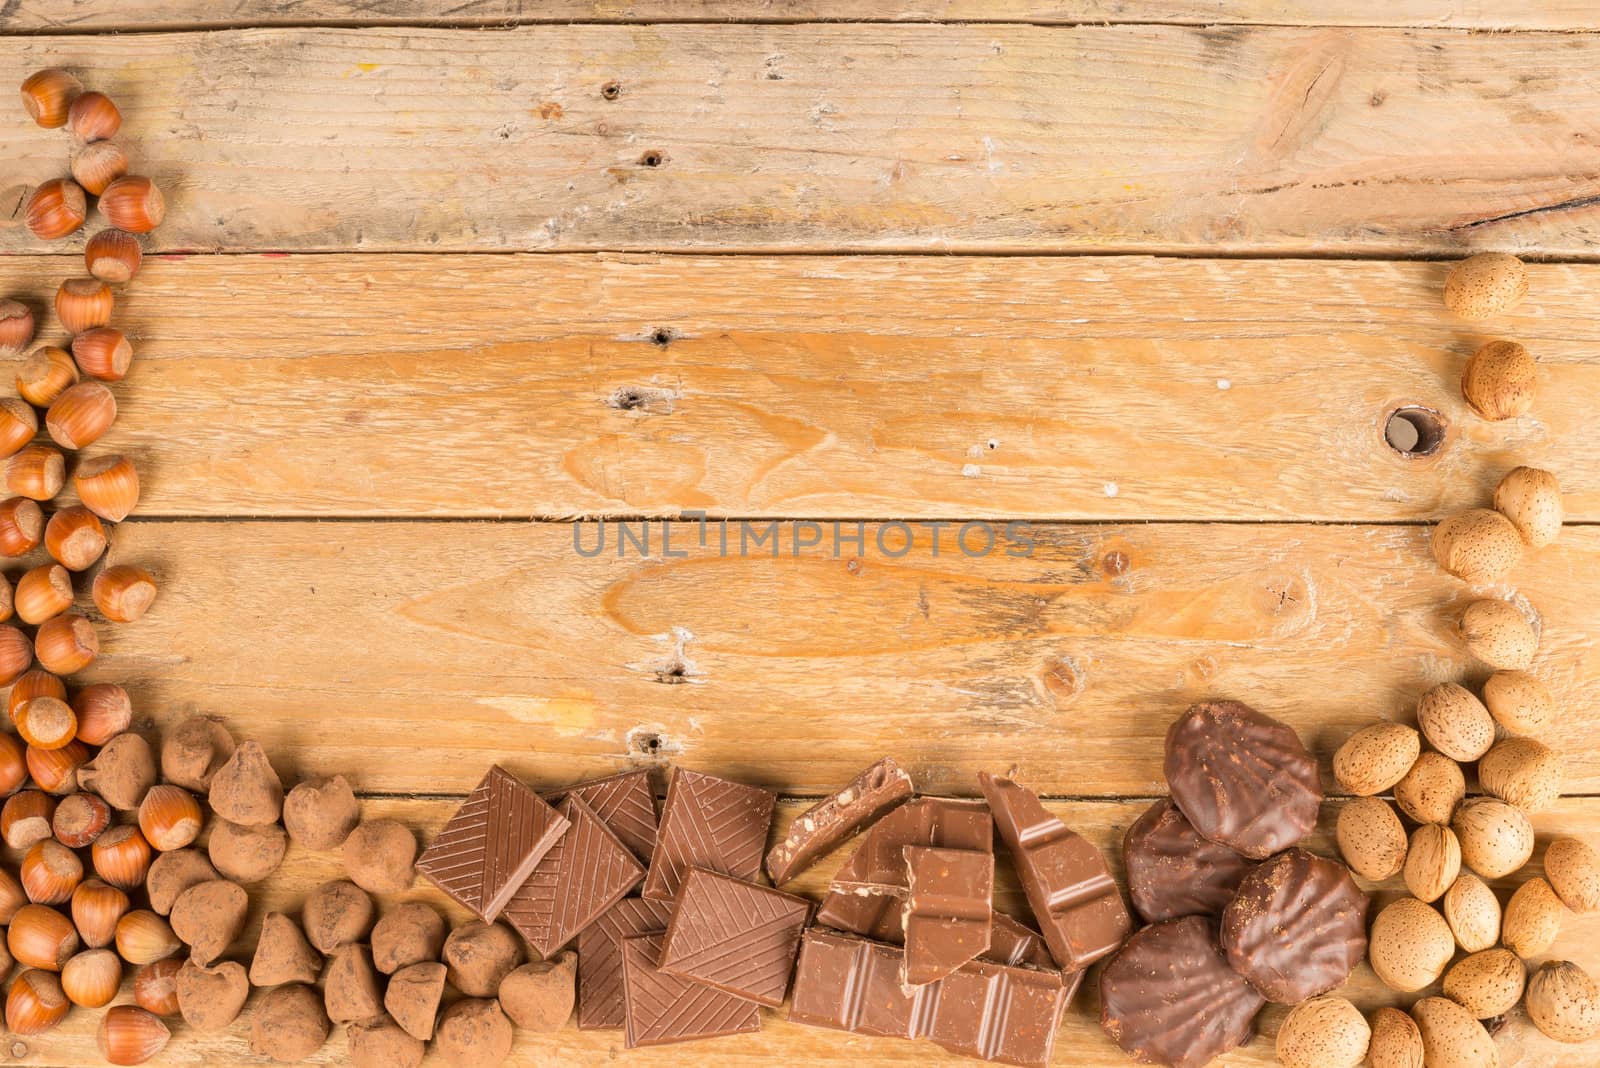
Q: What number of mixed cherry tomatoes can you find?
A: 0